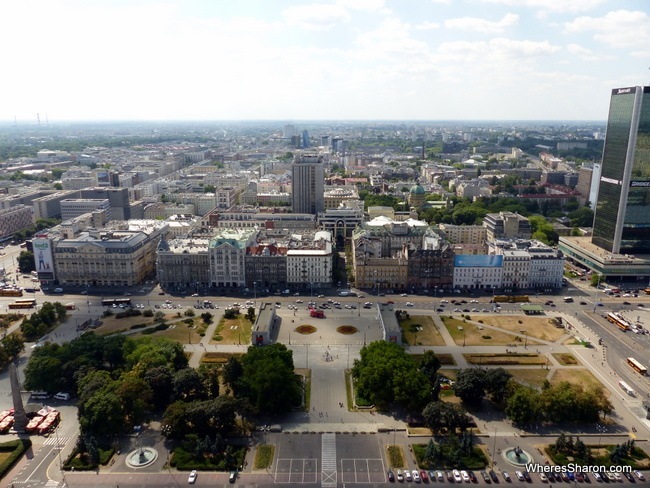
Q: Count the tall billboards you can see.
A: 1